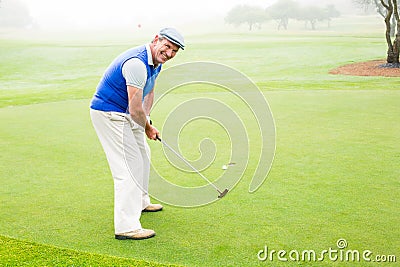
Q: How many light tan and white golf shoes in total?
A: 2